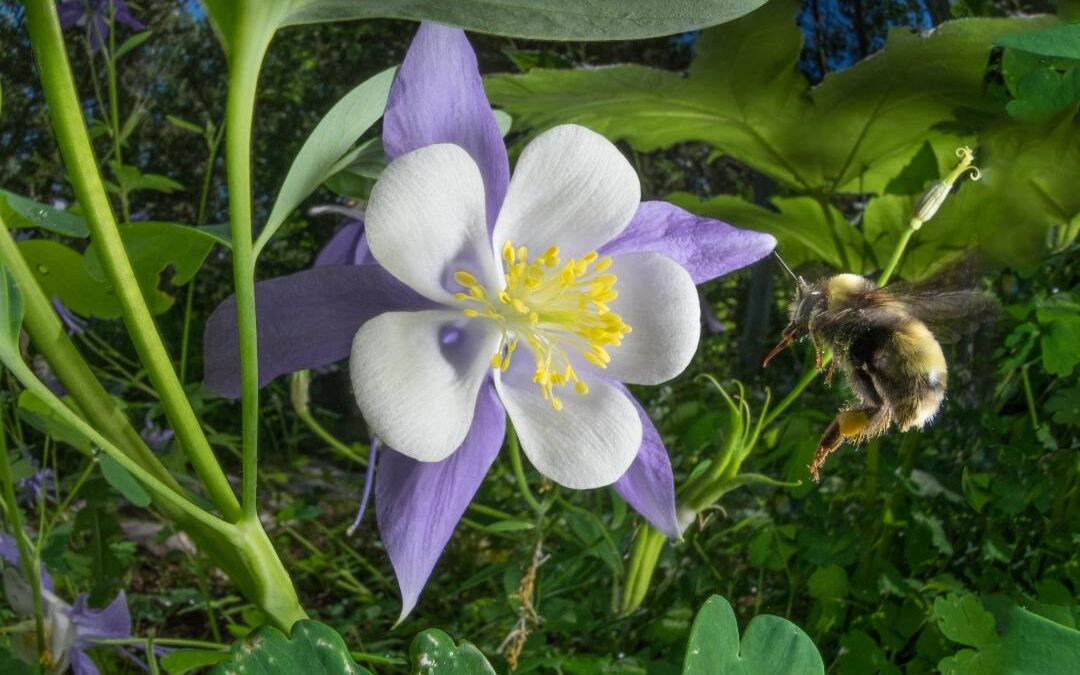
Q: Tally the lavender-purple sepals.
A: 5